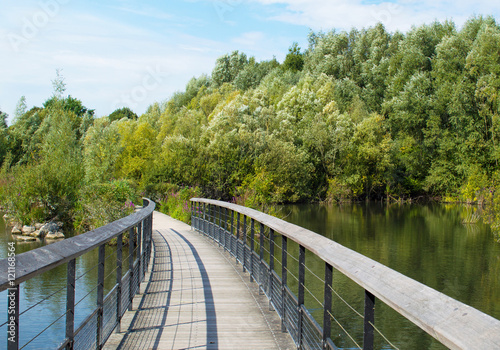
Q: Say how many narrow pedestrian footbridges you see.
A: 1